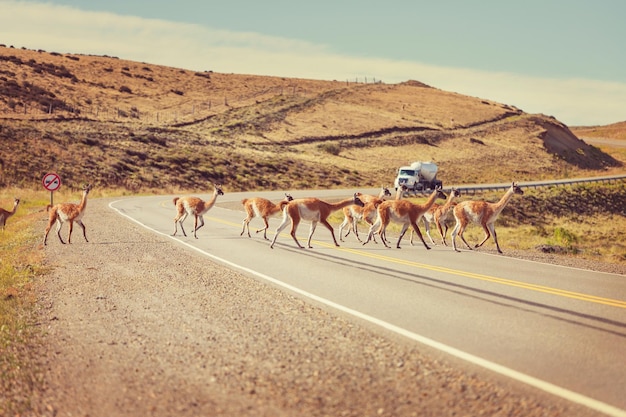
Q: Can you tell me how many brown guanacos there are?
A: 10